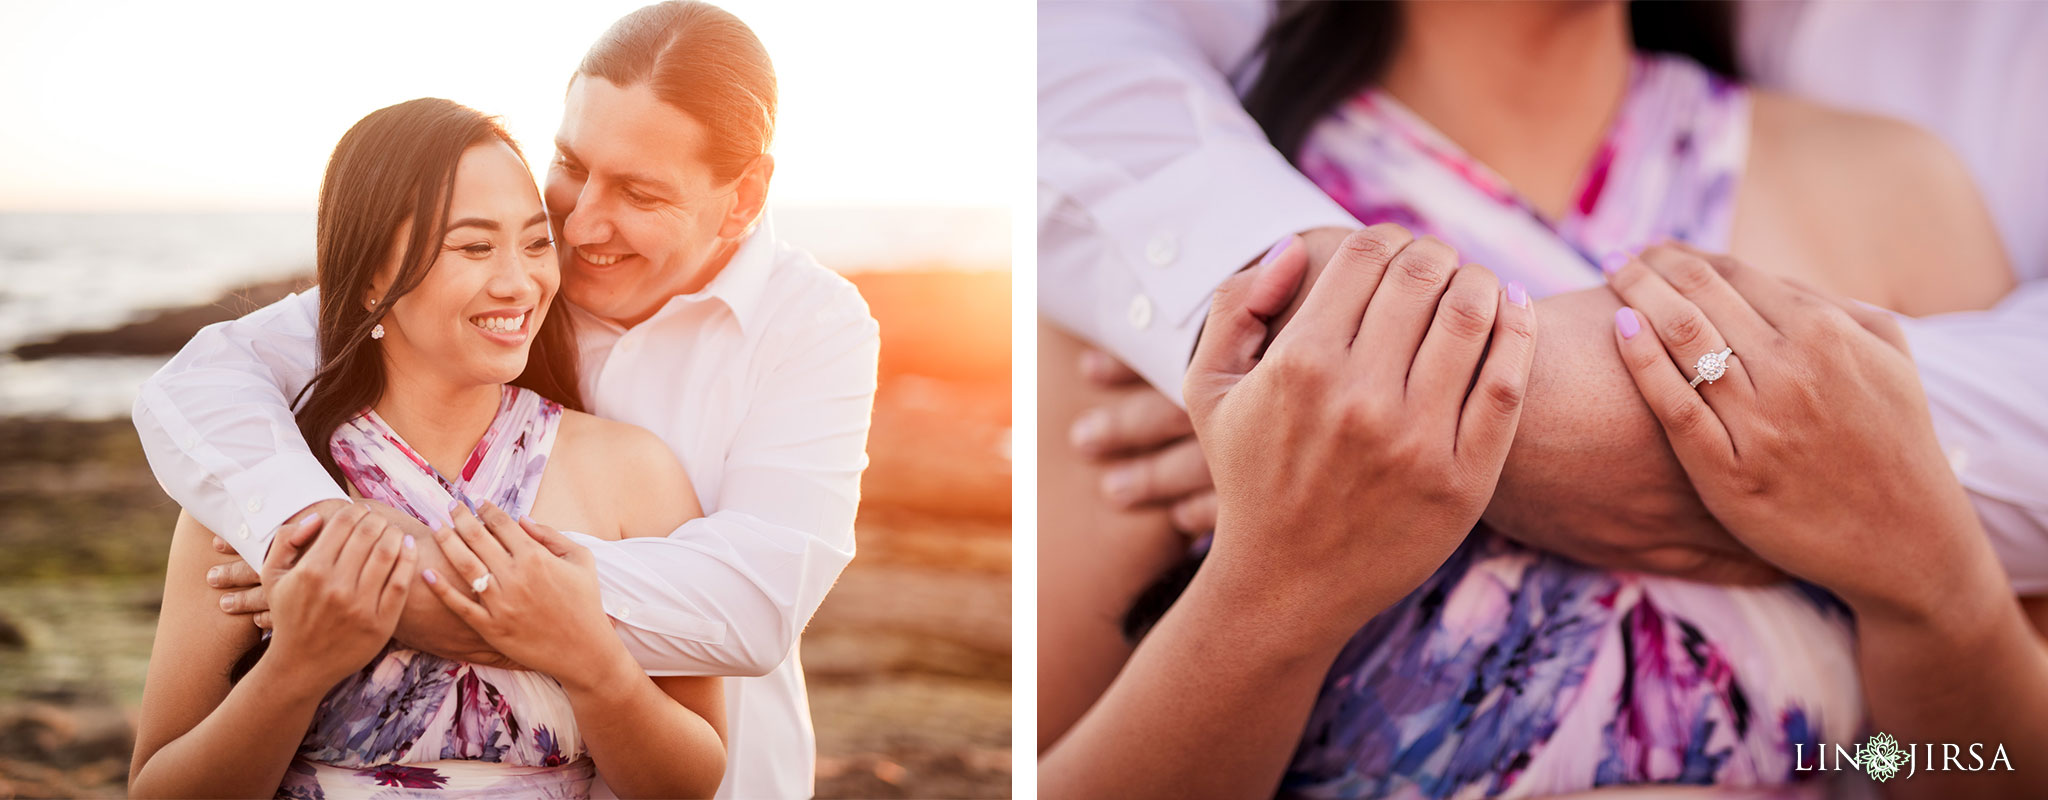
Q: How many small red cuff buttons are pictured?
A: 0